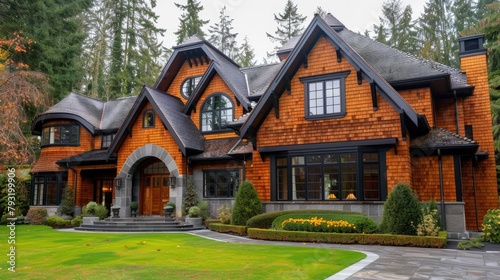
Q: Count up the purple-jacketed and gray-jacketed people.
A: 0